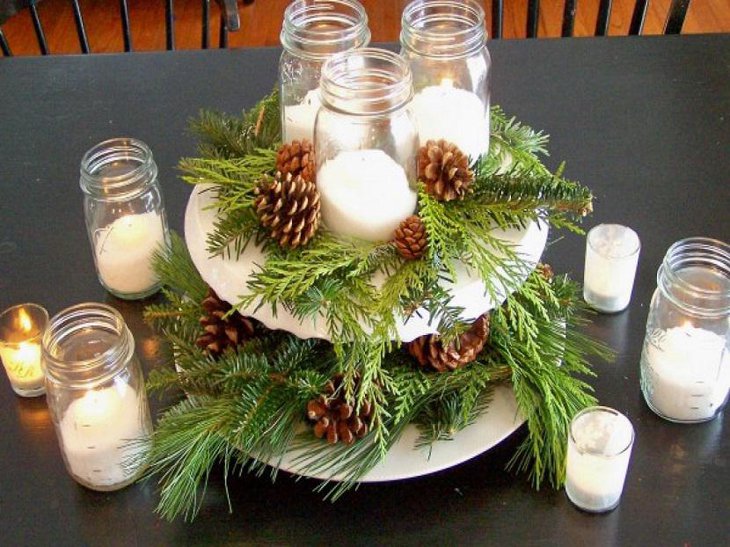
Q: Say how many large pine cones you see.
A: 5